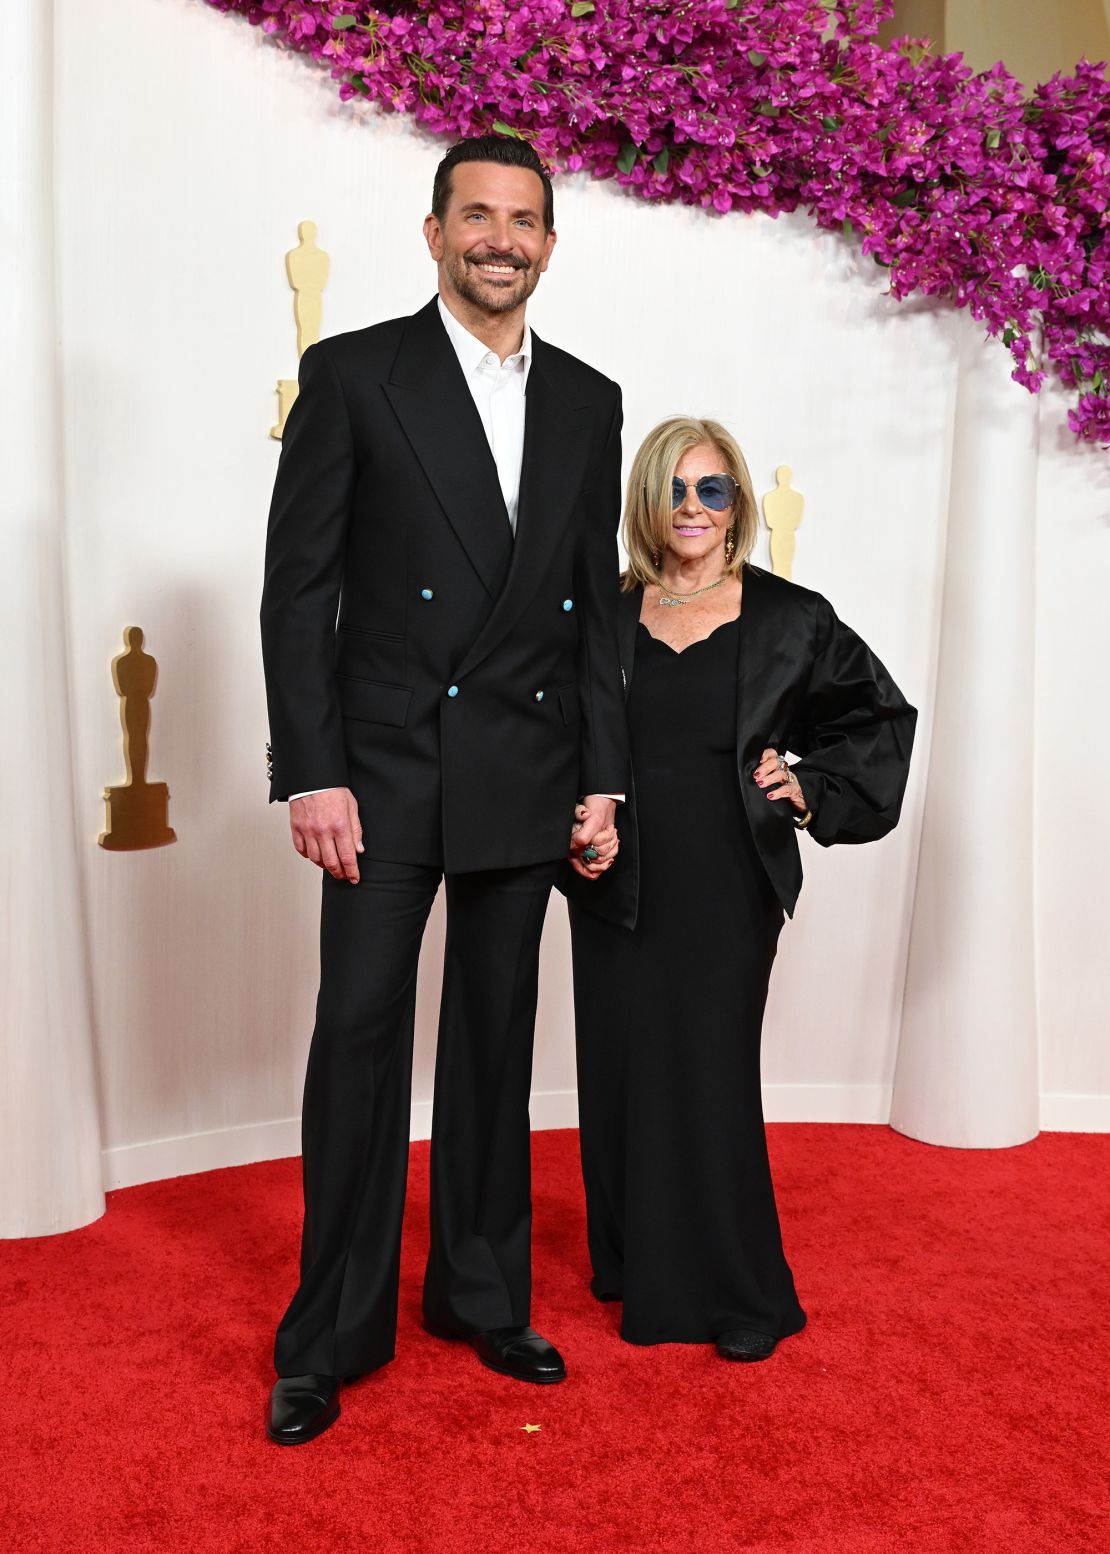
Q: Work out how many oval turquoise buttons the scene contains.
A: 4